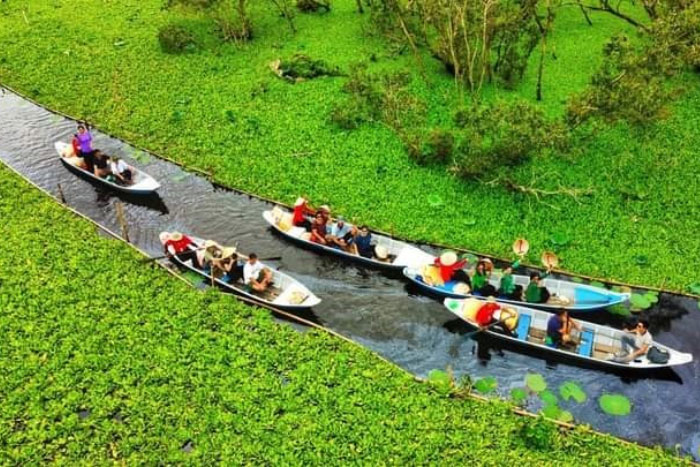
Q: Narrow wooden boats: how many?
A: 5